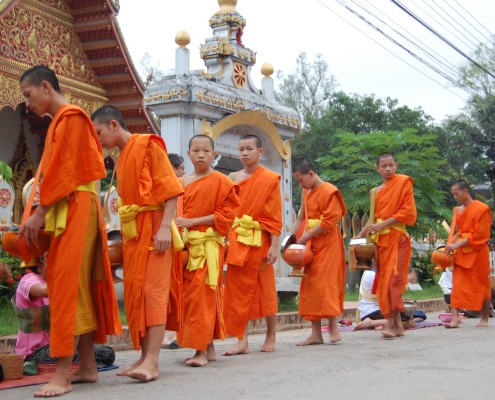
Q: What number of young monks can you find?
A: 7